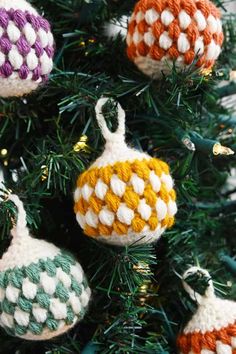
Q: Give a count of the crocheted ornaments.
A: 5